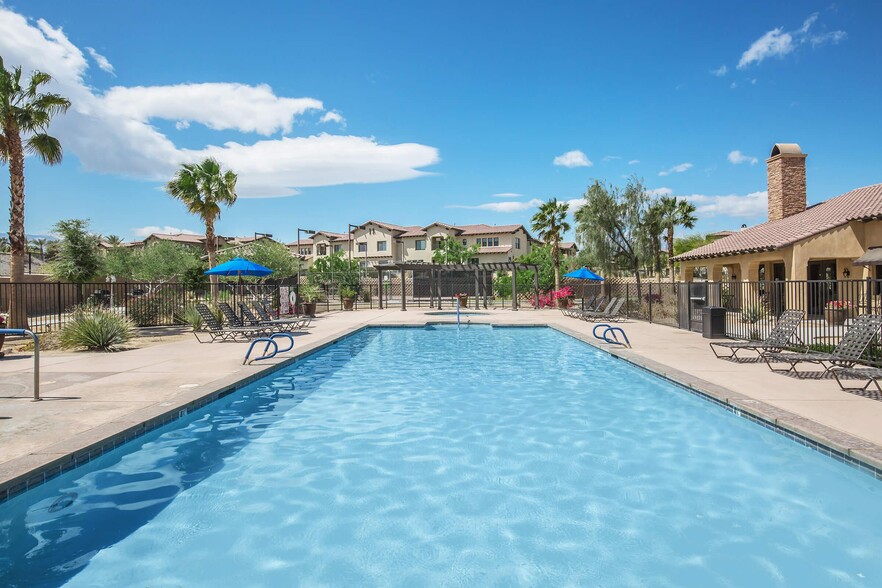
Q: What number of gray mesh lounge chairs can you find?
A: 12